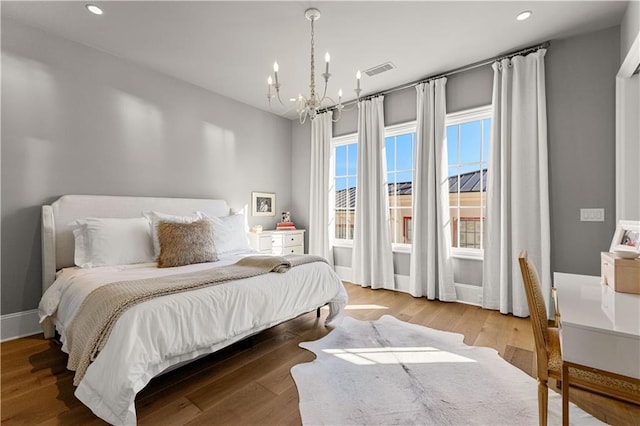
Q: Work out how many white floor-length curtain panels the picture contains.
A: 4